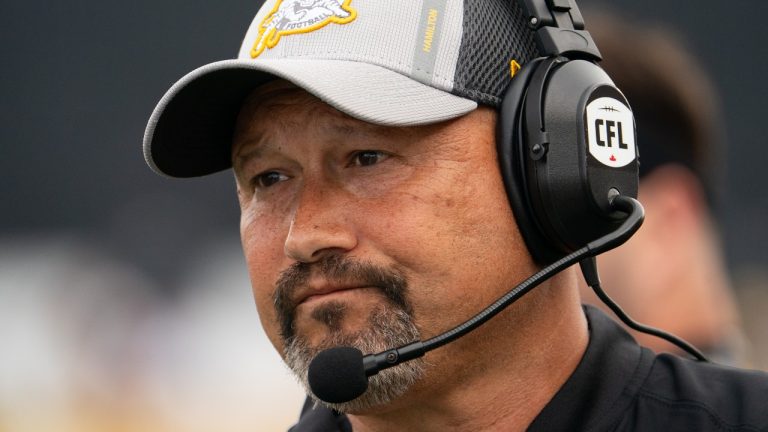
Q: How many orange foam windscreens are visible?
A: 0